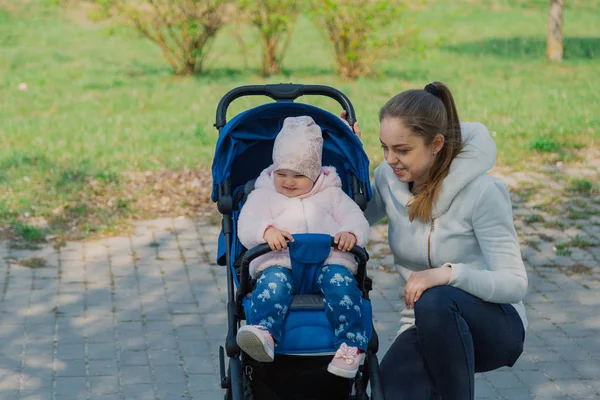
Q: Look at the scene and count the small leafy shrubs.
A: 3